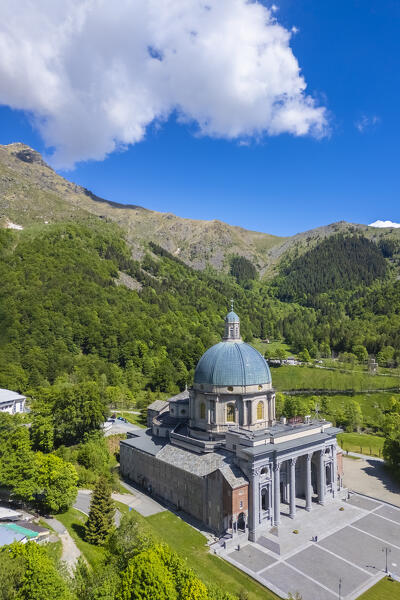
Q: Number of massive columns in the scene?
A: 4